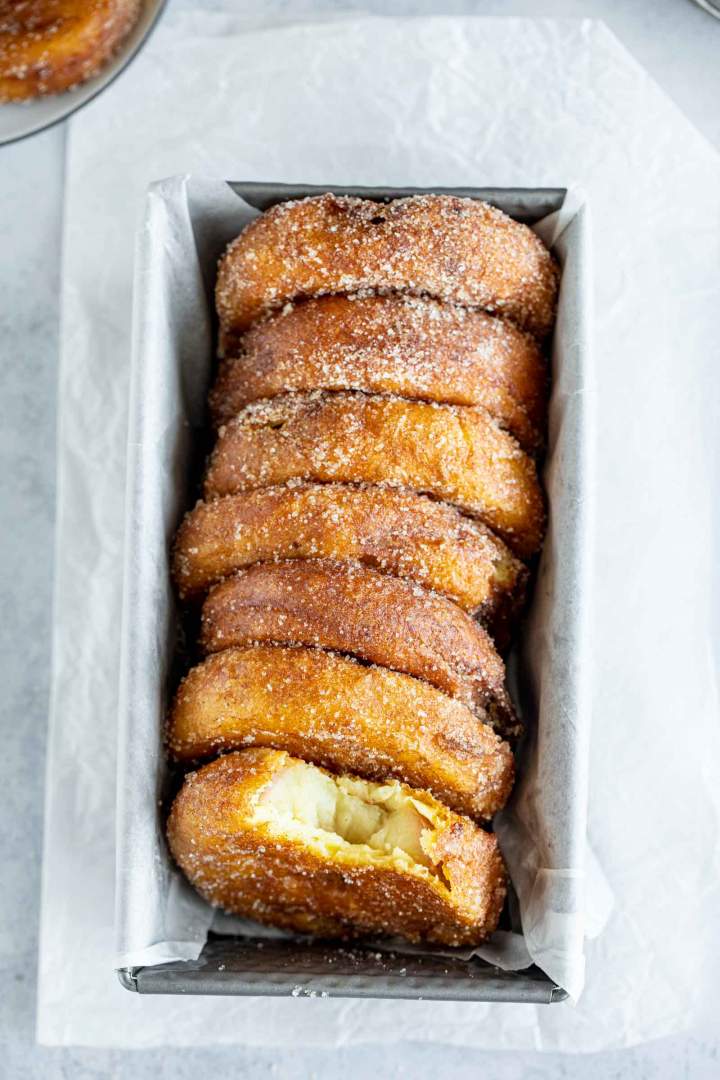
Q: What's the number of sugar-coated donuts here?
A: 8